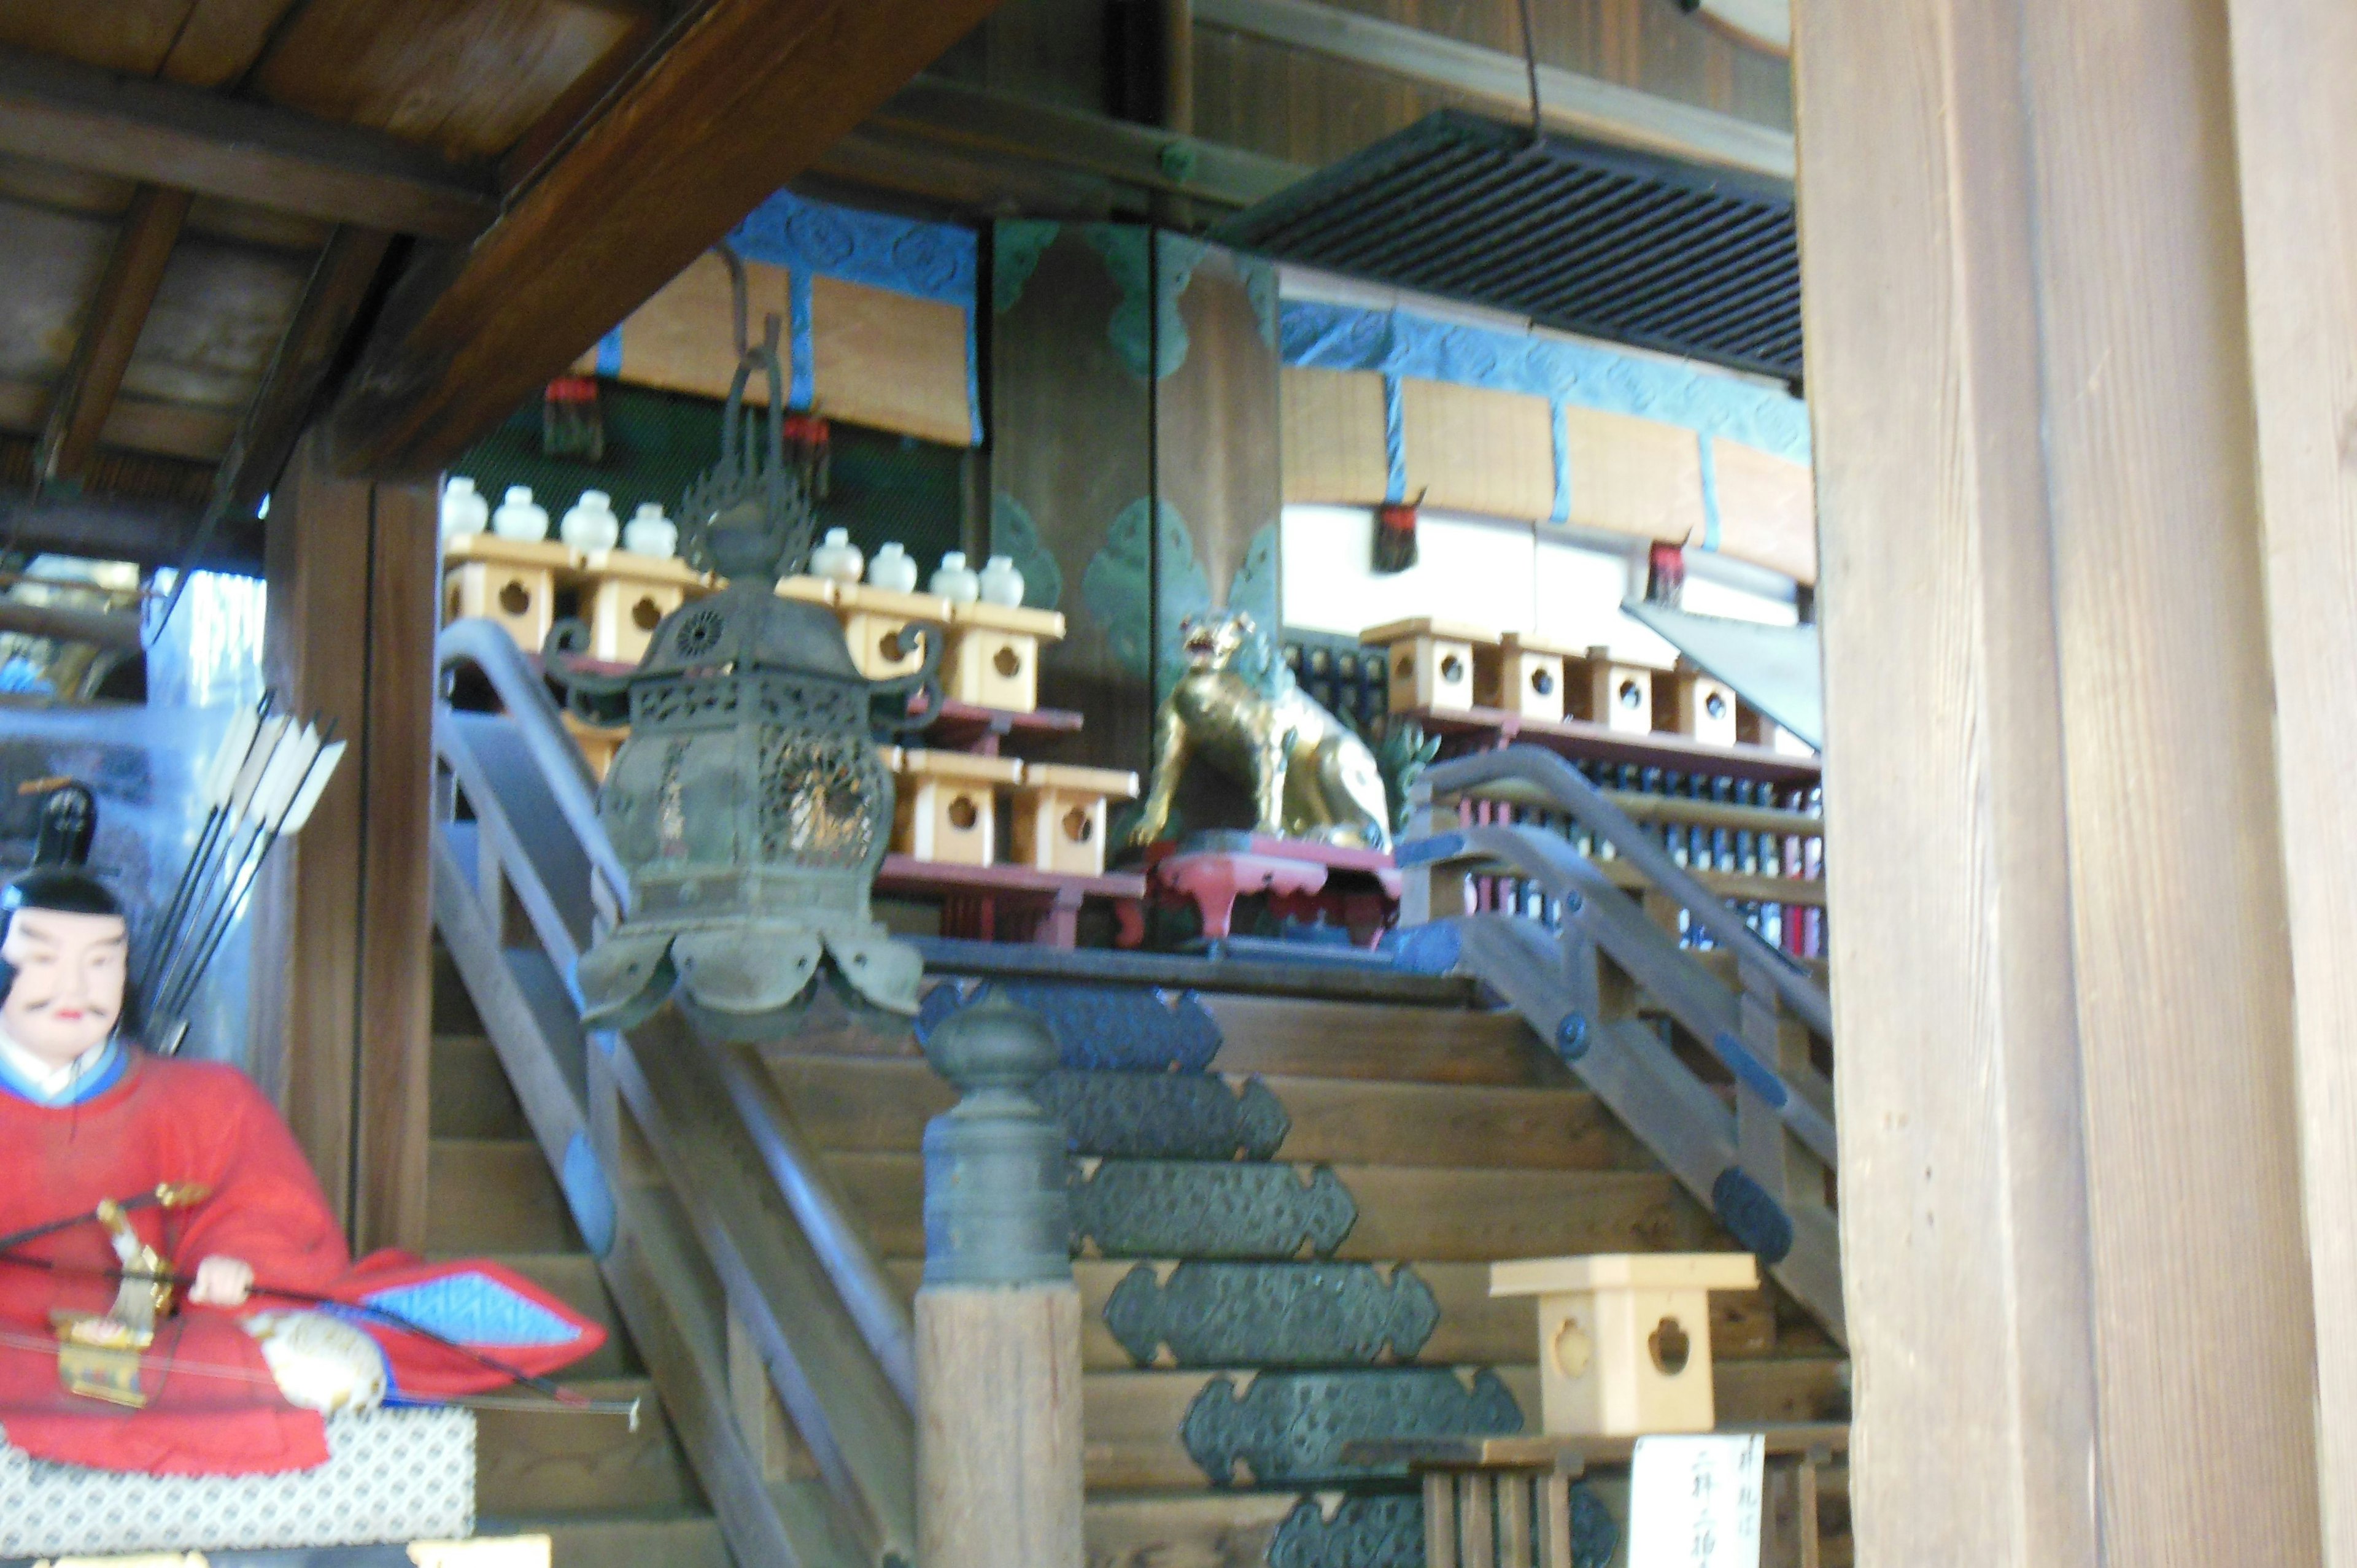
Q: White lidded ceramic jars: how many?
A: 8